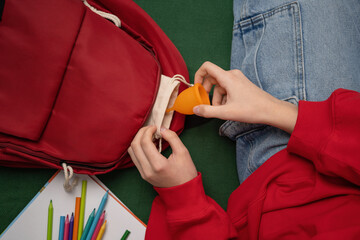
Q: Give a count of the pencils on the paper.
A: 11